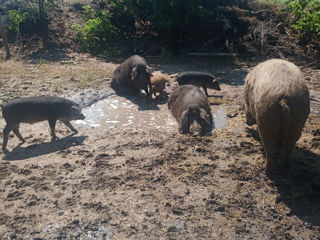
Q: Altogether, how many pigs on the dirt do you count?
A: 6